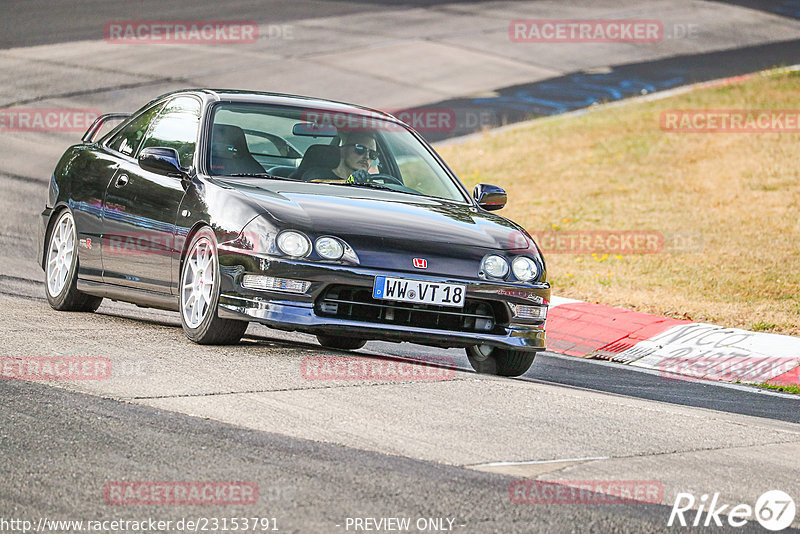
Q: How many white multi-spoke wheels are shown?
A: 2